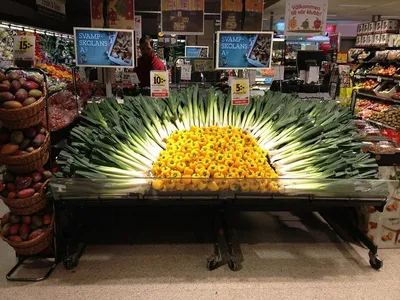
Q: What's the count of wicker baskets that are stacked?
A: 4